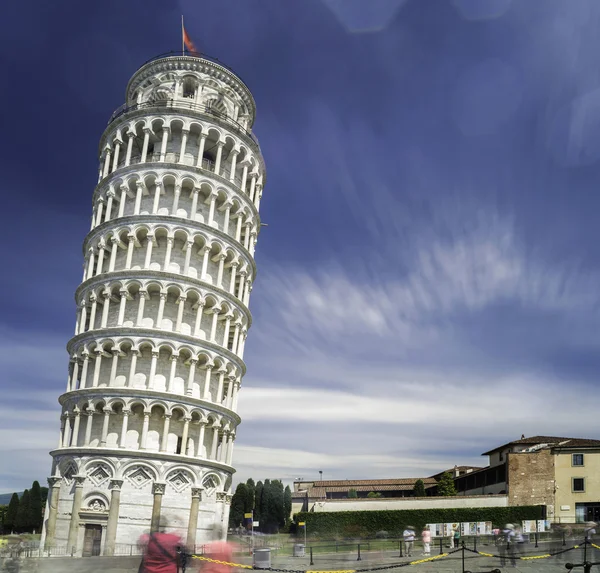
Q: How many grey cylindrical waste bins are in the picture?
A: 2